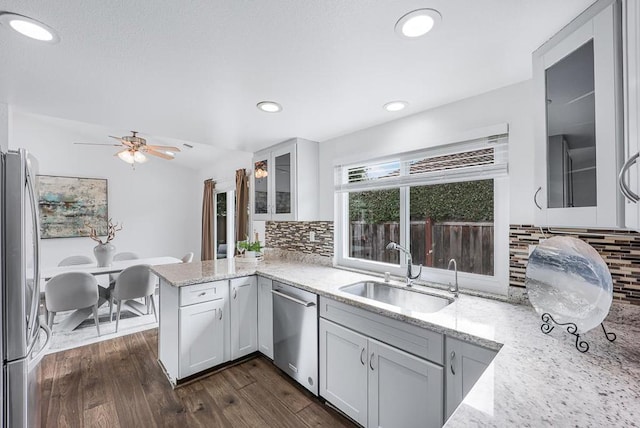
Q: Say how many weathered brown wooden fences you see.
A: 1